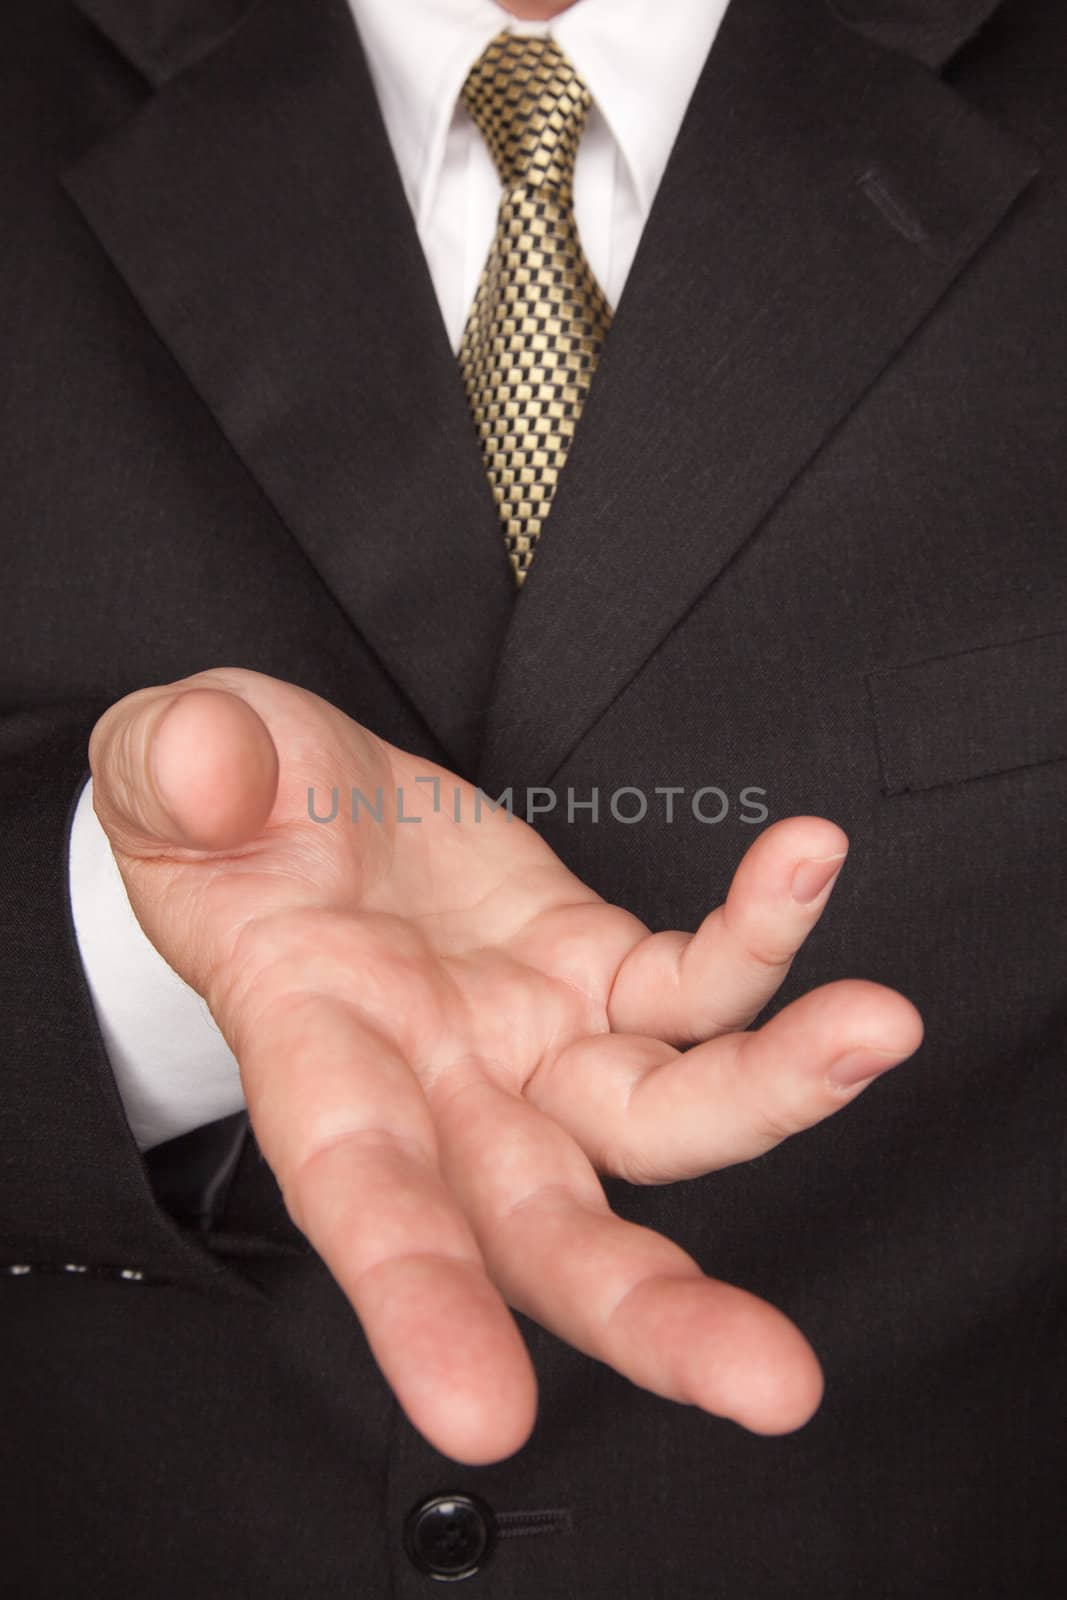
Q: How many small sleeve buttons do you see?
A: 3